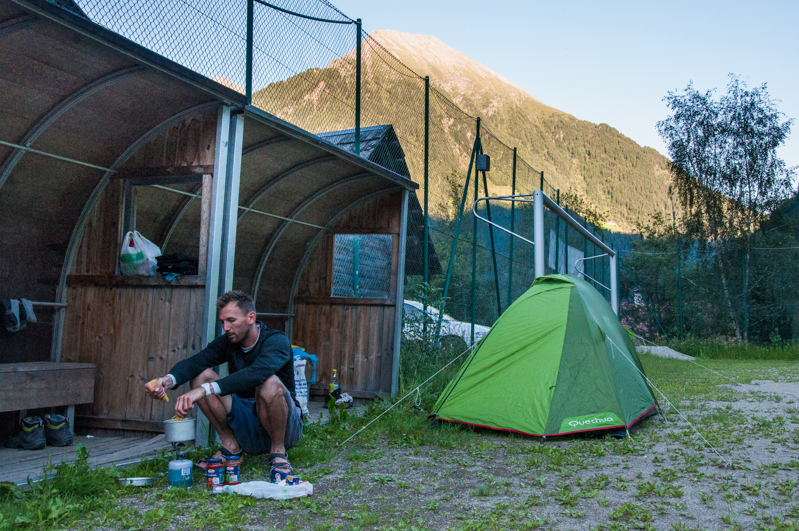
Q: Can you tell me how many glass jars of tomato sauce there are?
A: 2